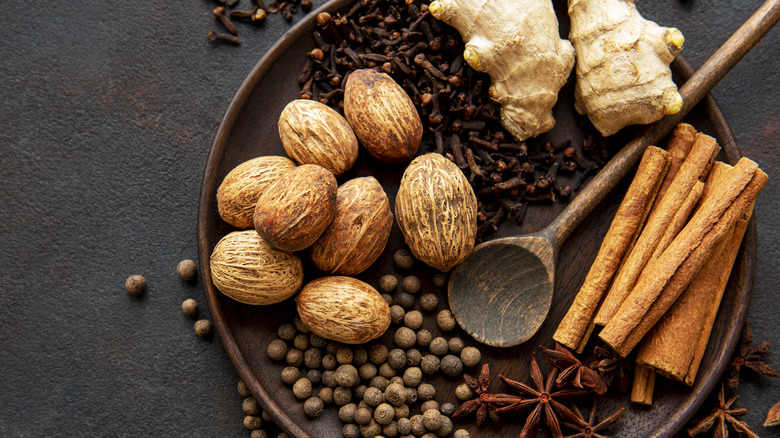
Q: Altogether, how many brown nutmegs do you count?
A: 8